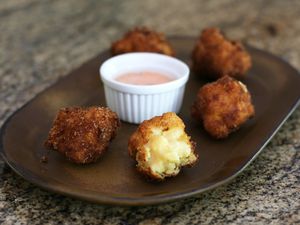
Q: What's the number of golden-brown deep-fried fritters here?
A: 5